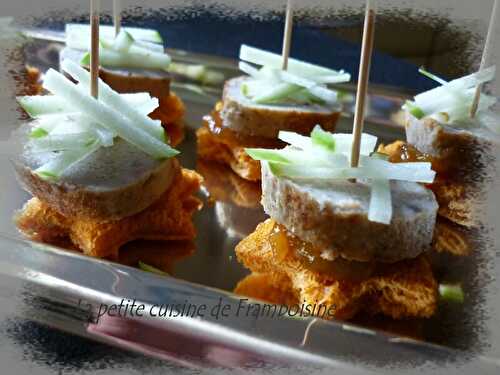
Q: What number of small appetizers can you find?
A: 5